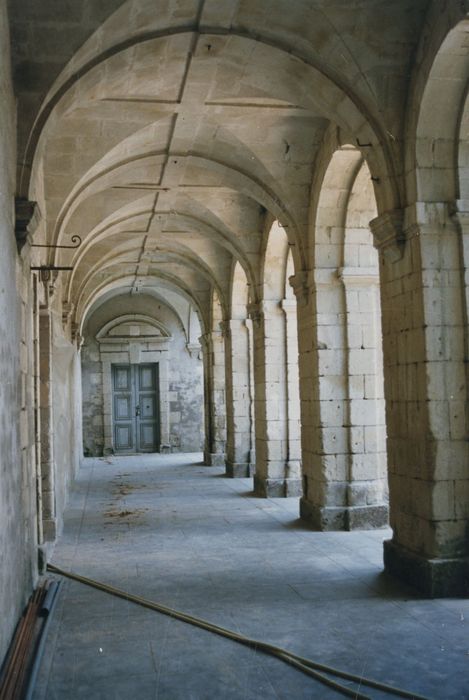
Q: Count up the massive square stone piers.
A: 5